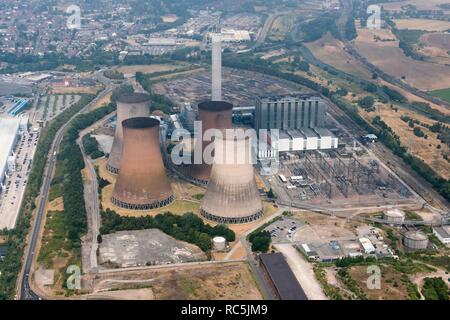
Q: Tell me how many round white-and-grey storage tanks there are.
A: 3